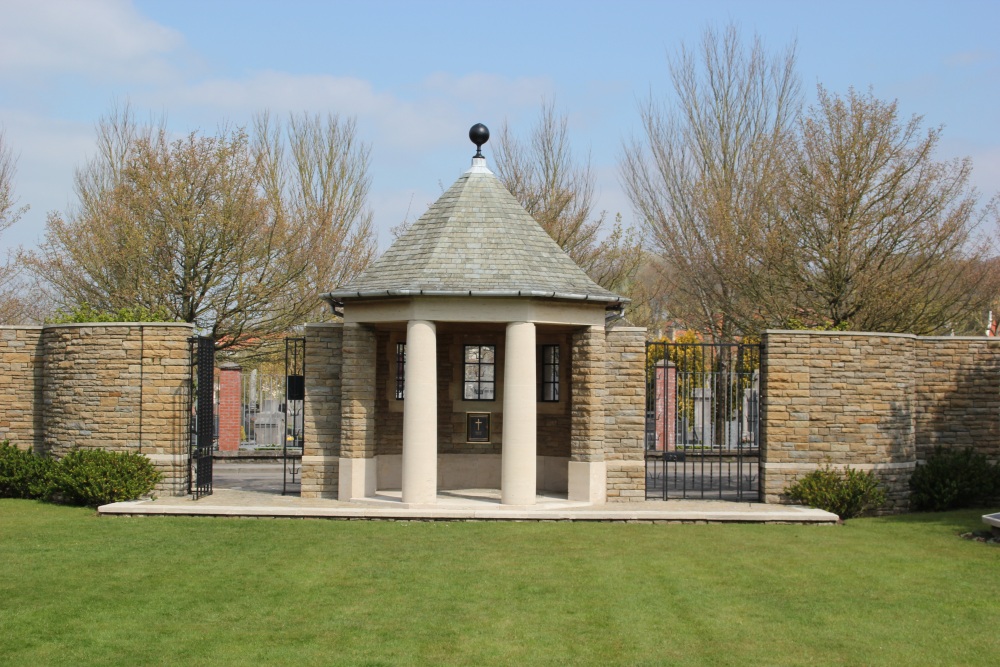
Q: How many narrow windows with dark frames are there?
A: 3